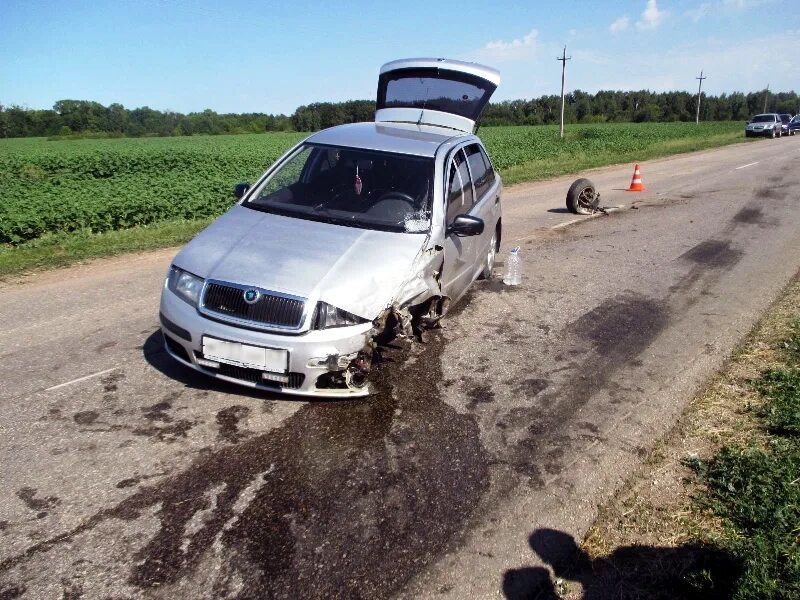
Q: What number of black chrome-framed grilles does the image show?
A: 1